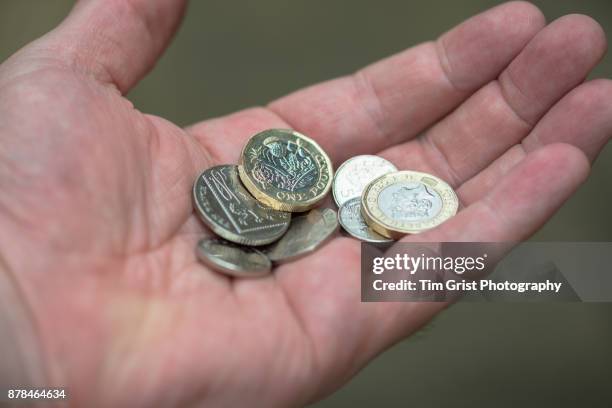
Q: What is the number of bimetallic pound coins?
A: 2